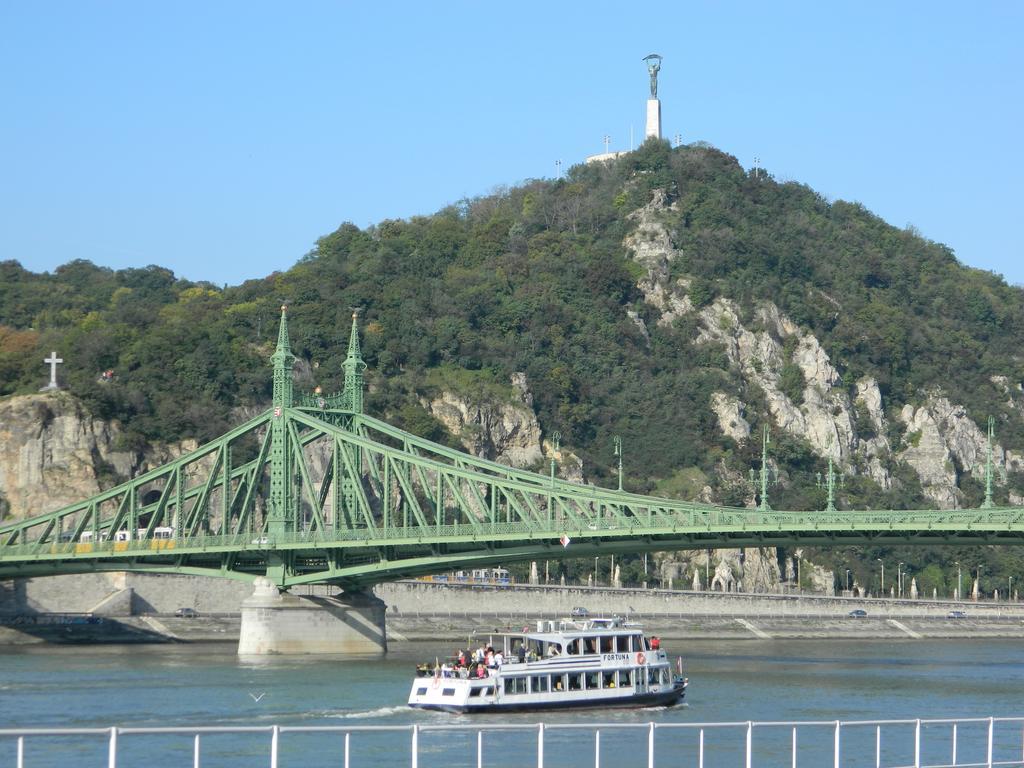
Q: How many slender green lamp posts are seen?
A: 5